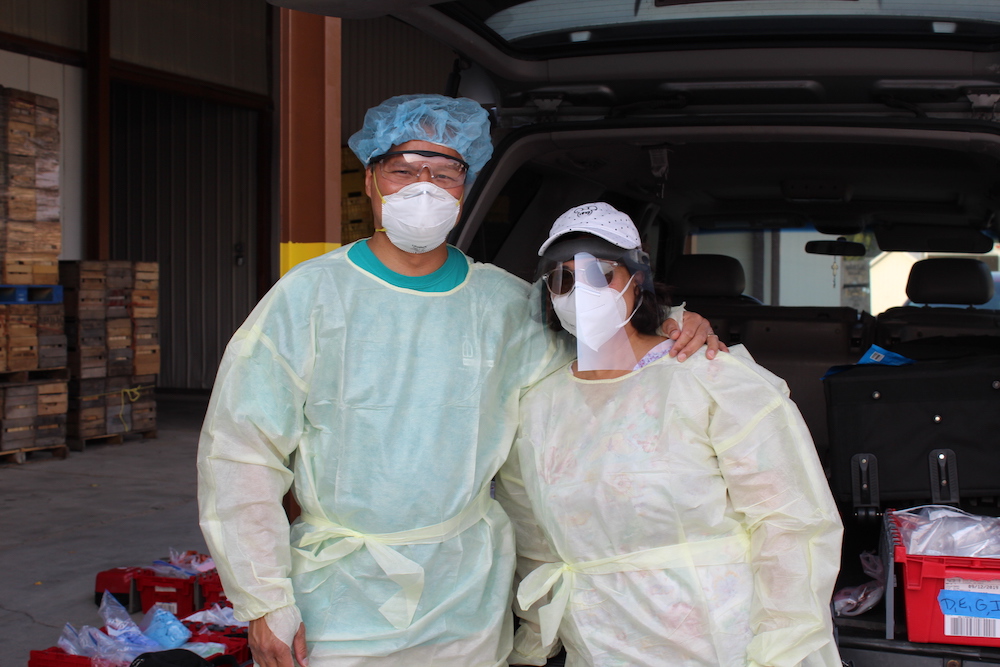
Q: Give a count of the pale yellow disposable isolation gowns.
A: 2